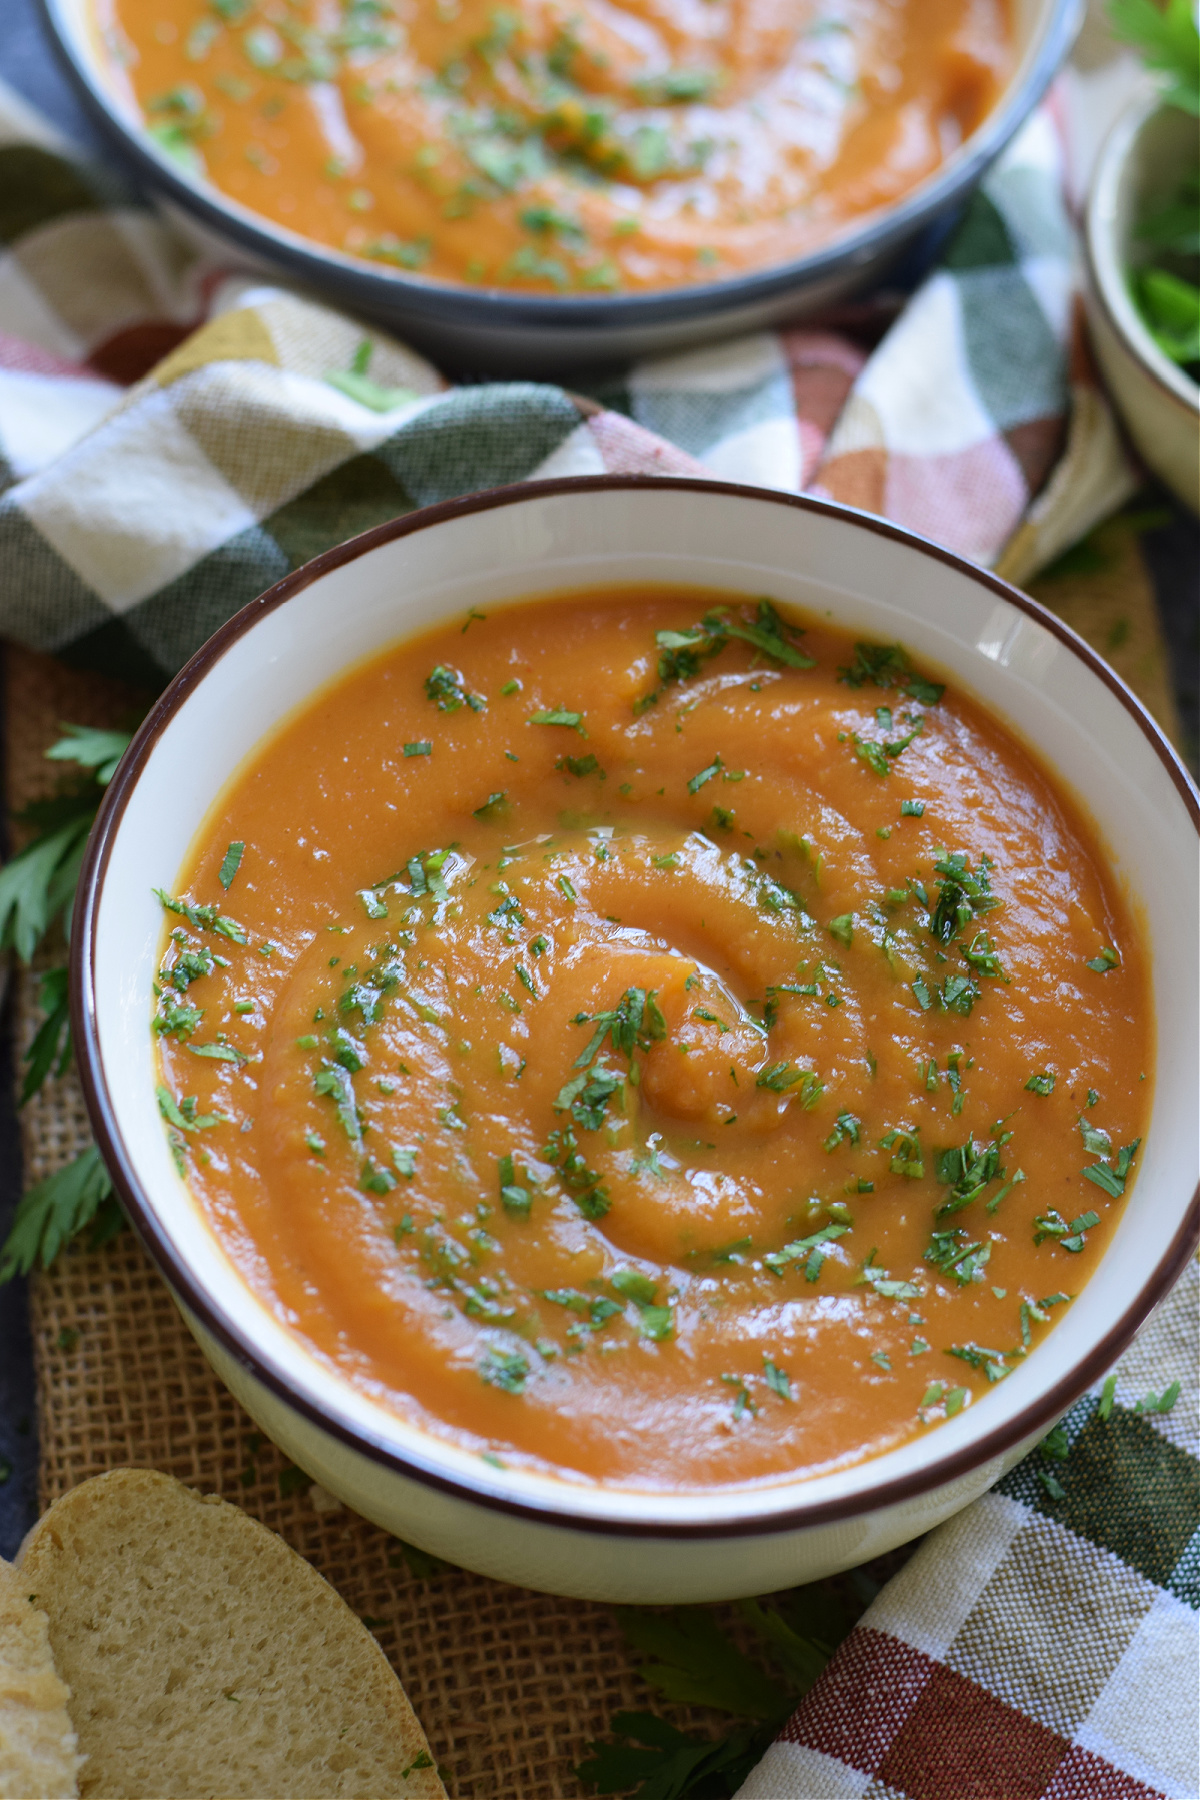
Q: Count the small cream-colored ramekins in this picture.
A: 1